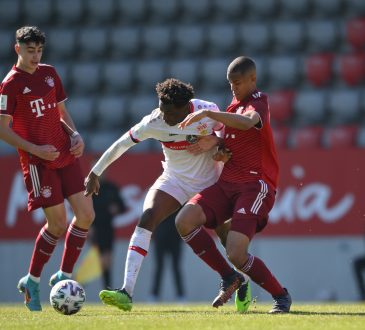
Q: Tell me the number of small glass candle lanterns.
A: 0